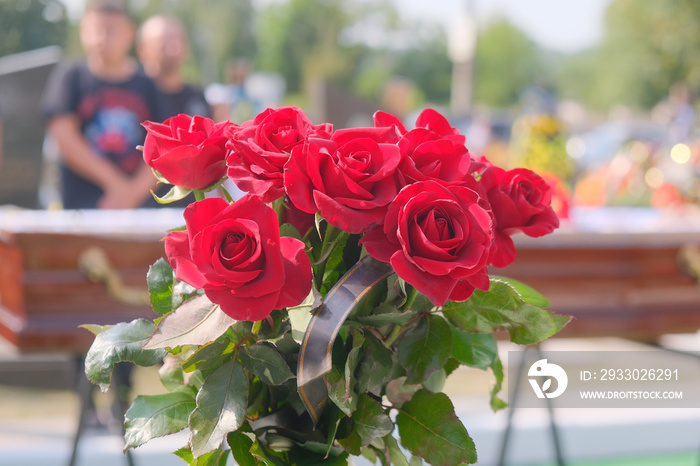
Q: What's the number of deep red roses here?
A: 7